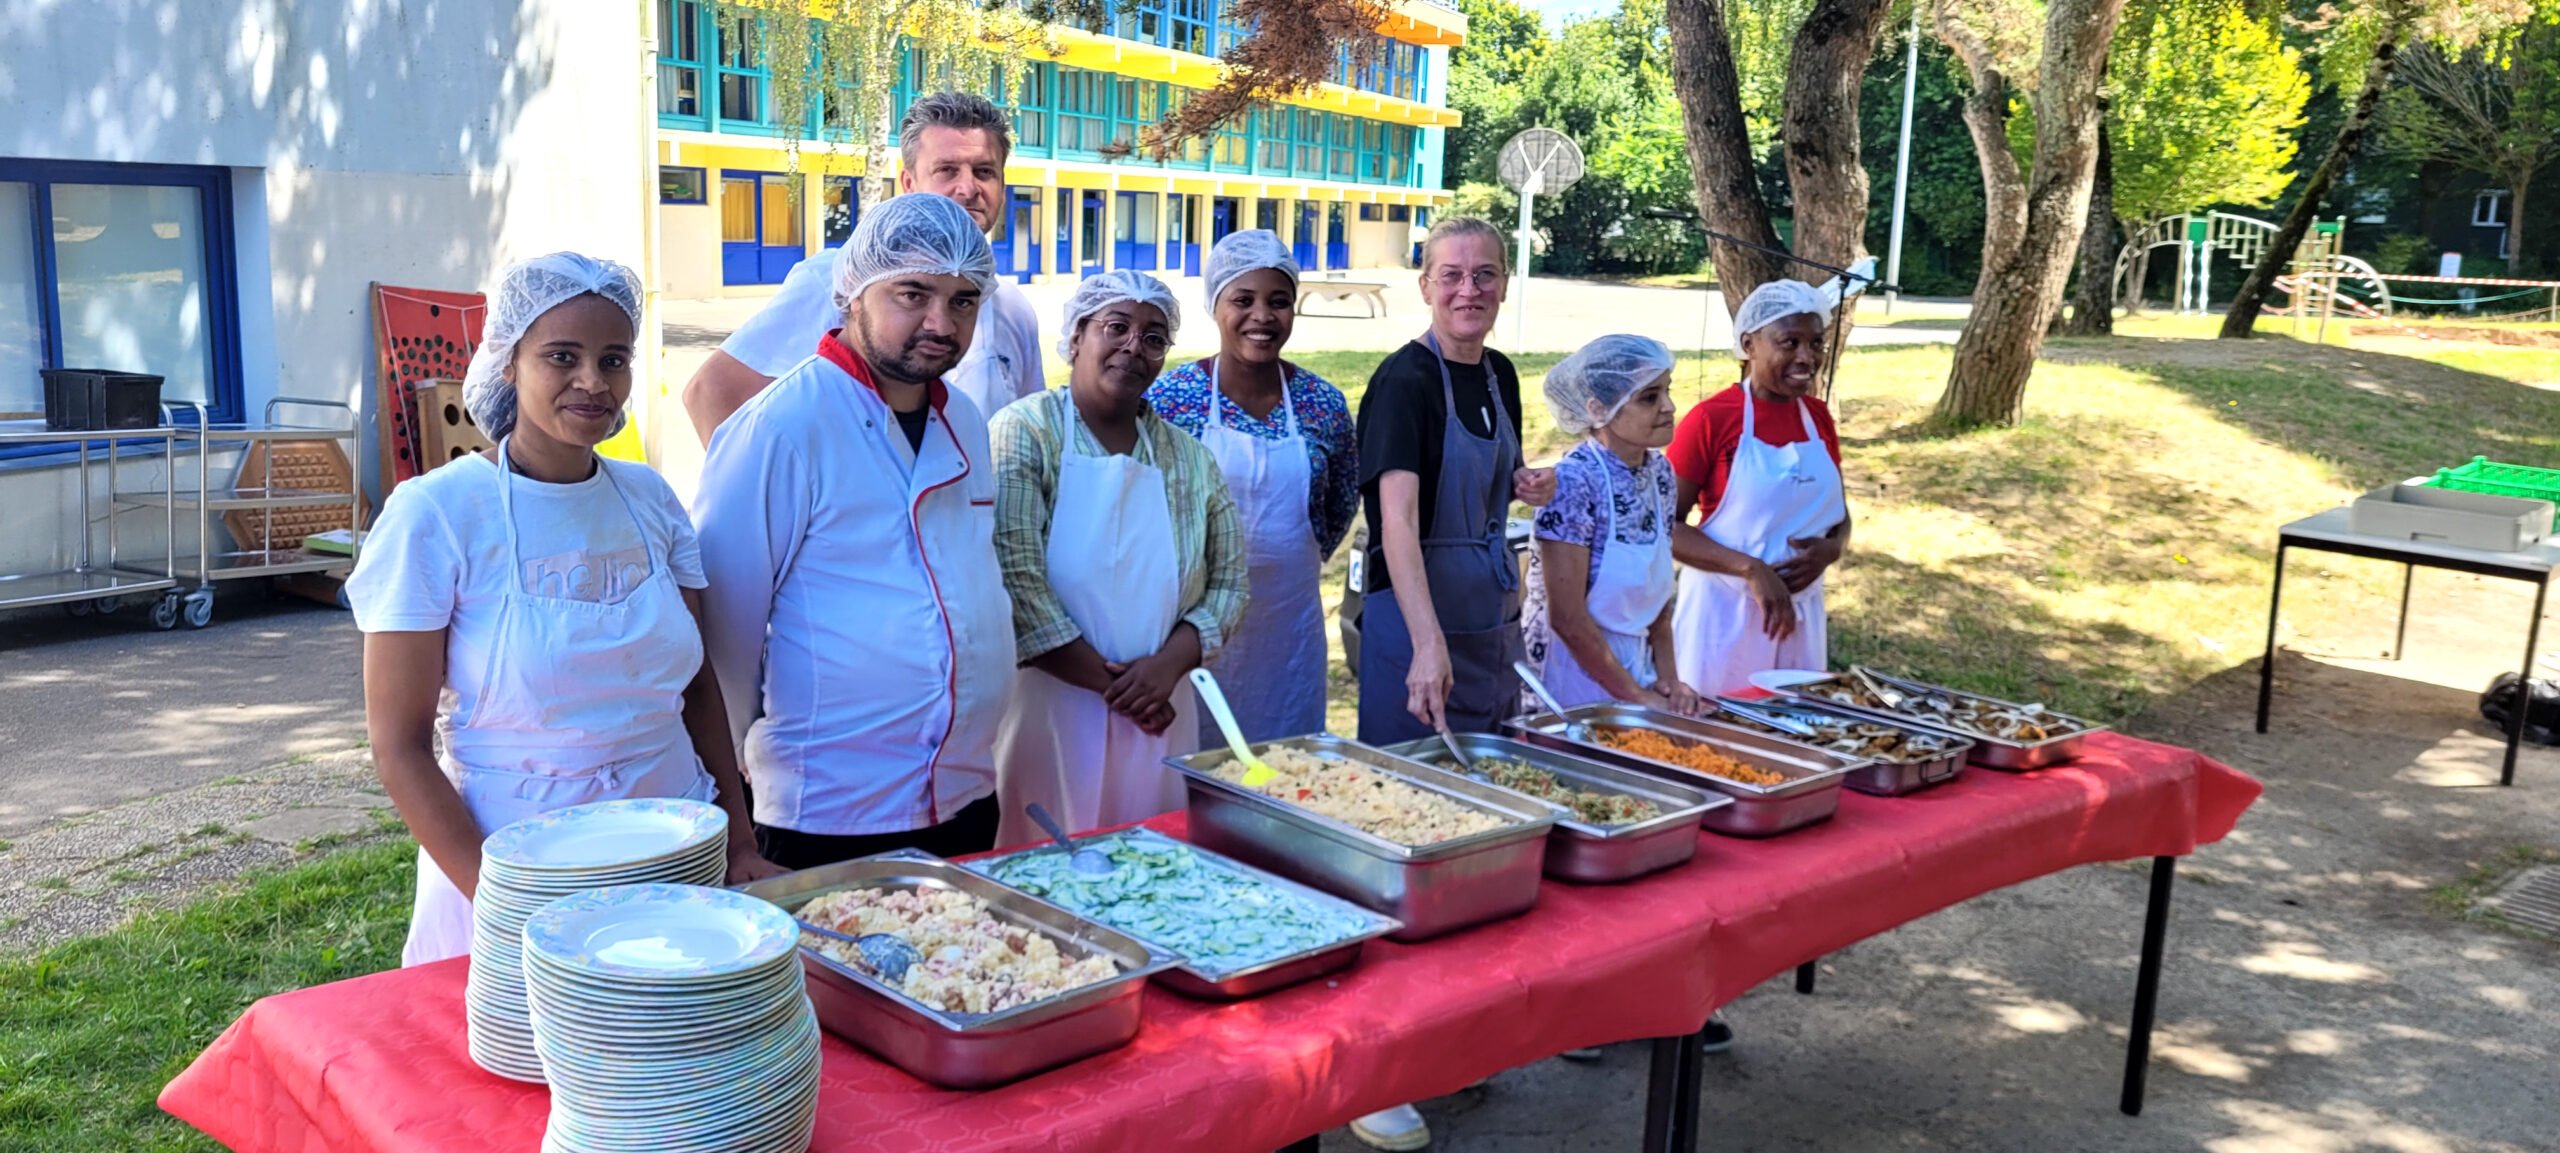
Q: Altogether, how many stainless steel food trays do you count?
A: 7